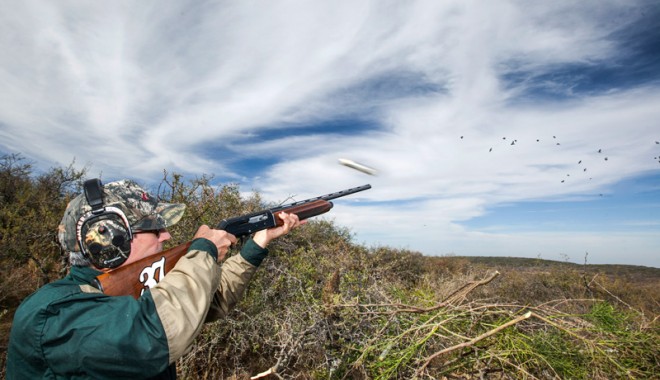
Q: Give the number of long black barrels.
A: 1